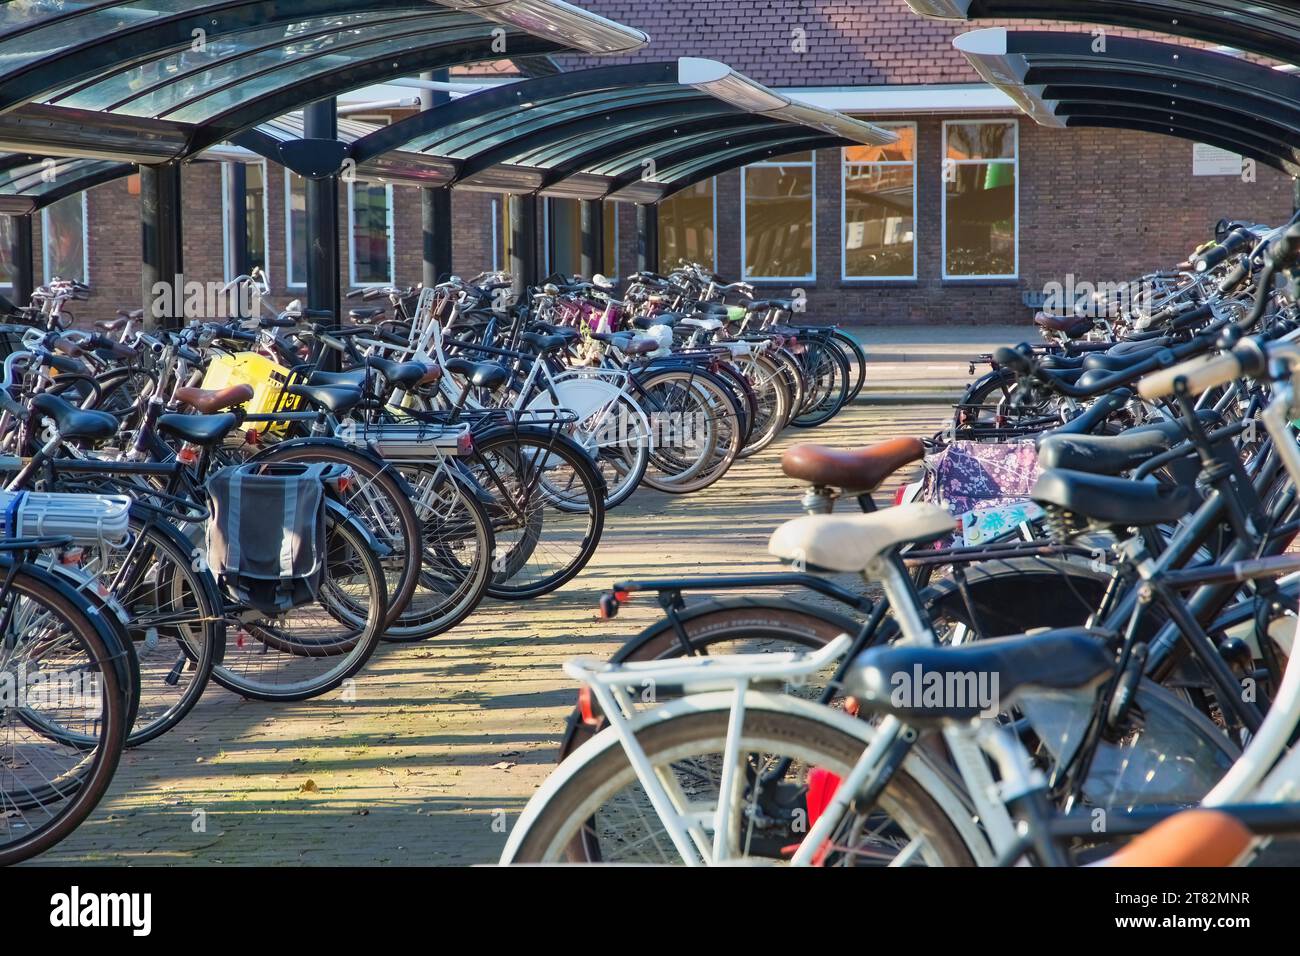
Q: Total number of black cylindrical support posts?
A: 8